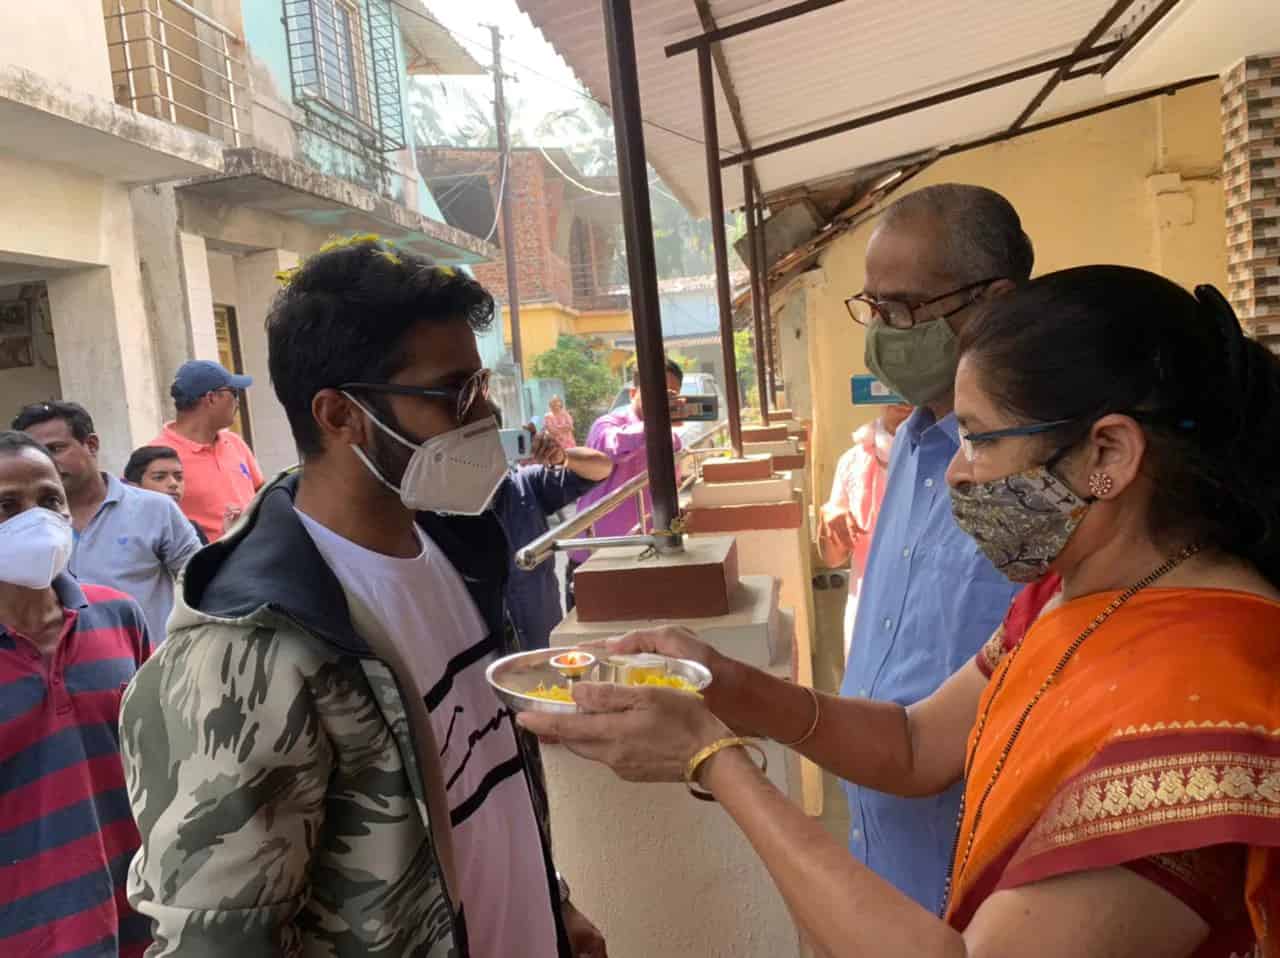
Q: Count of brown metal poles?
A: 4